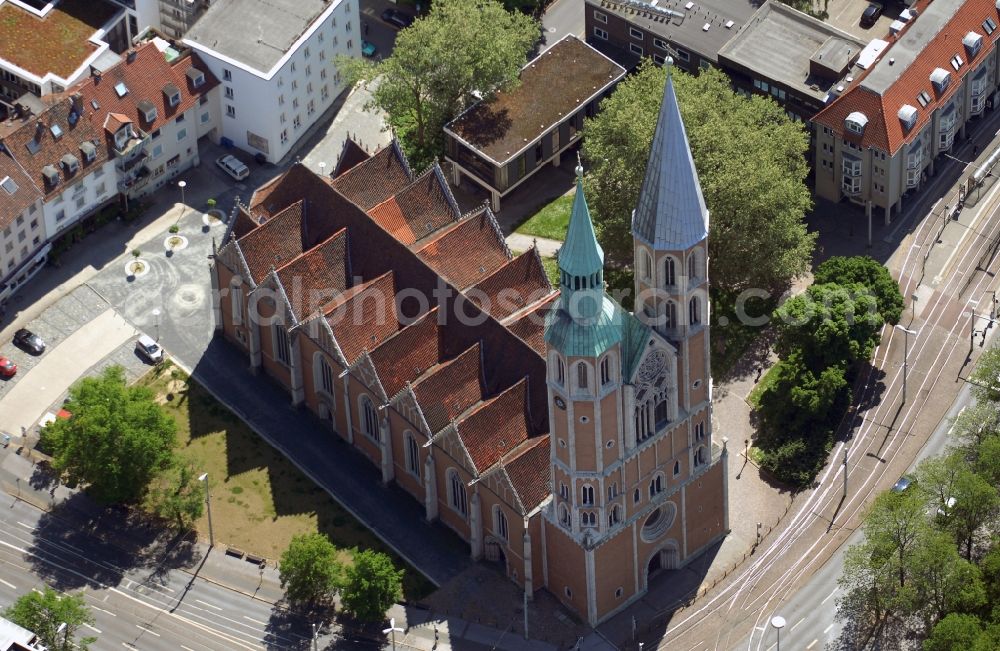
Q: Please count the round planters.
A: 3